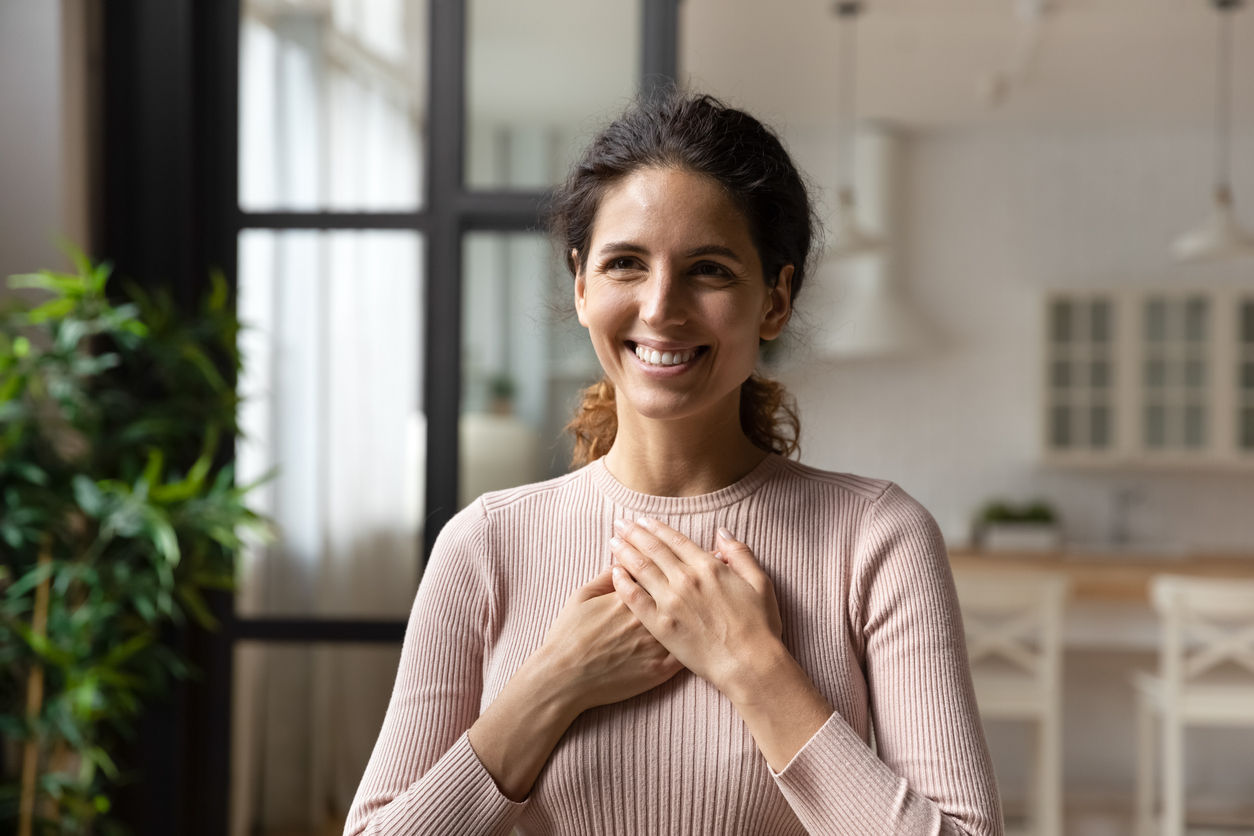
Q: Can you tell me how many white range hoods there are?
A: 1